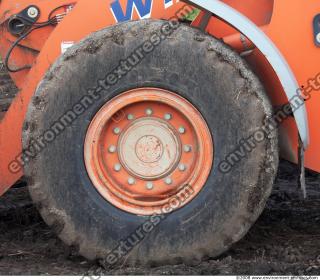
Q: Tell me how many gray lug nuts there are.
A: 12